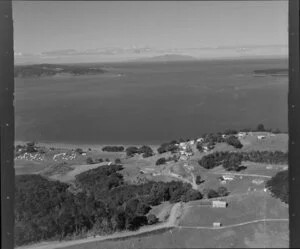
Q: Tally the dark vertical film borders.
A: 2